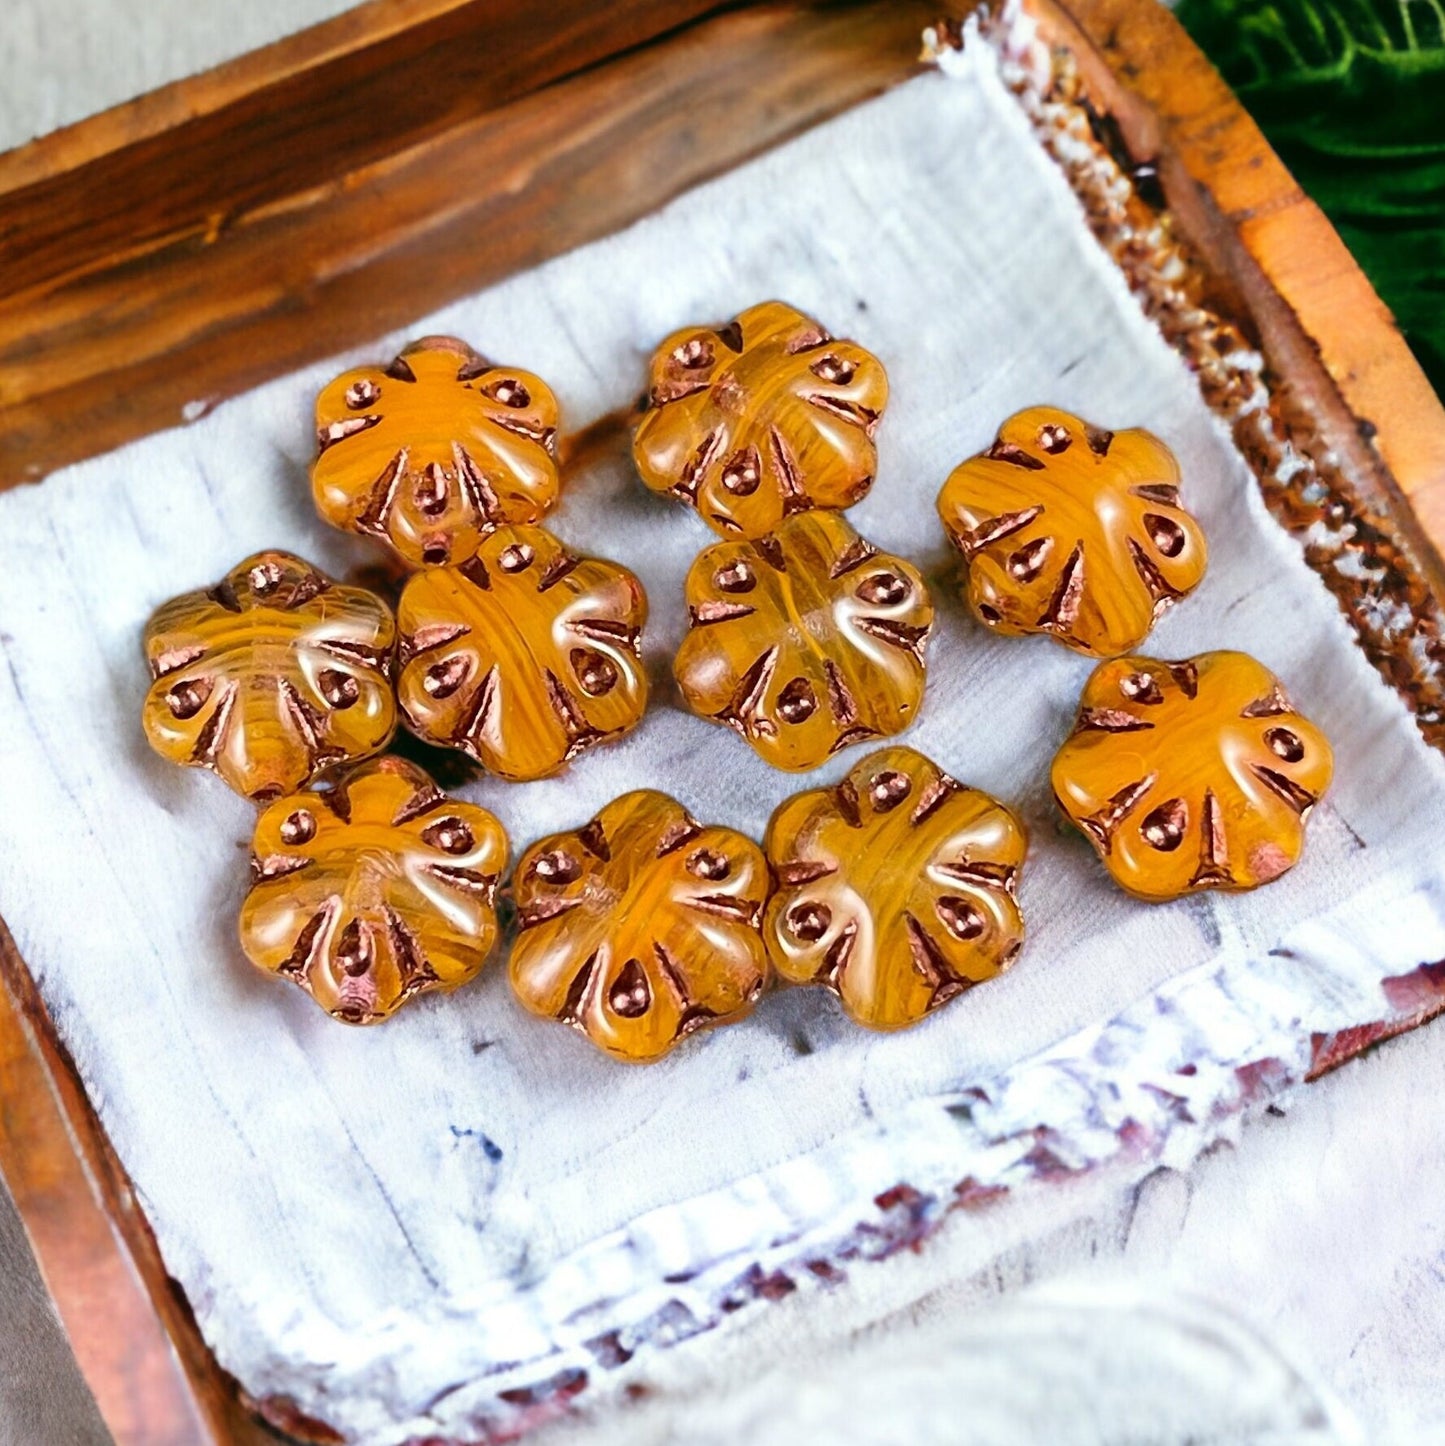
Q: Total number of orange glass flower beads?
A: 10